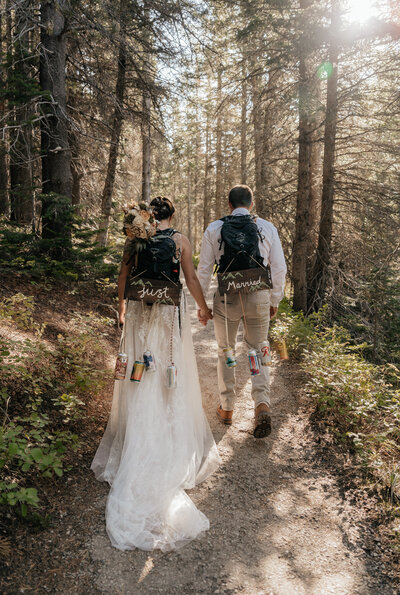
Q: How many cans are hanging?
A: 8